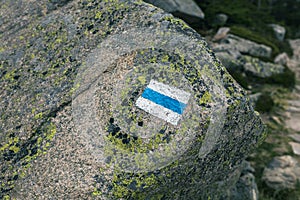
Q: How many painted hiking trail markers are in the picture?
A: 1